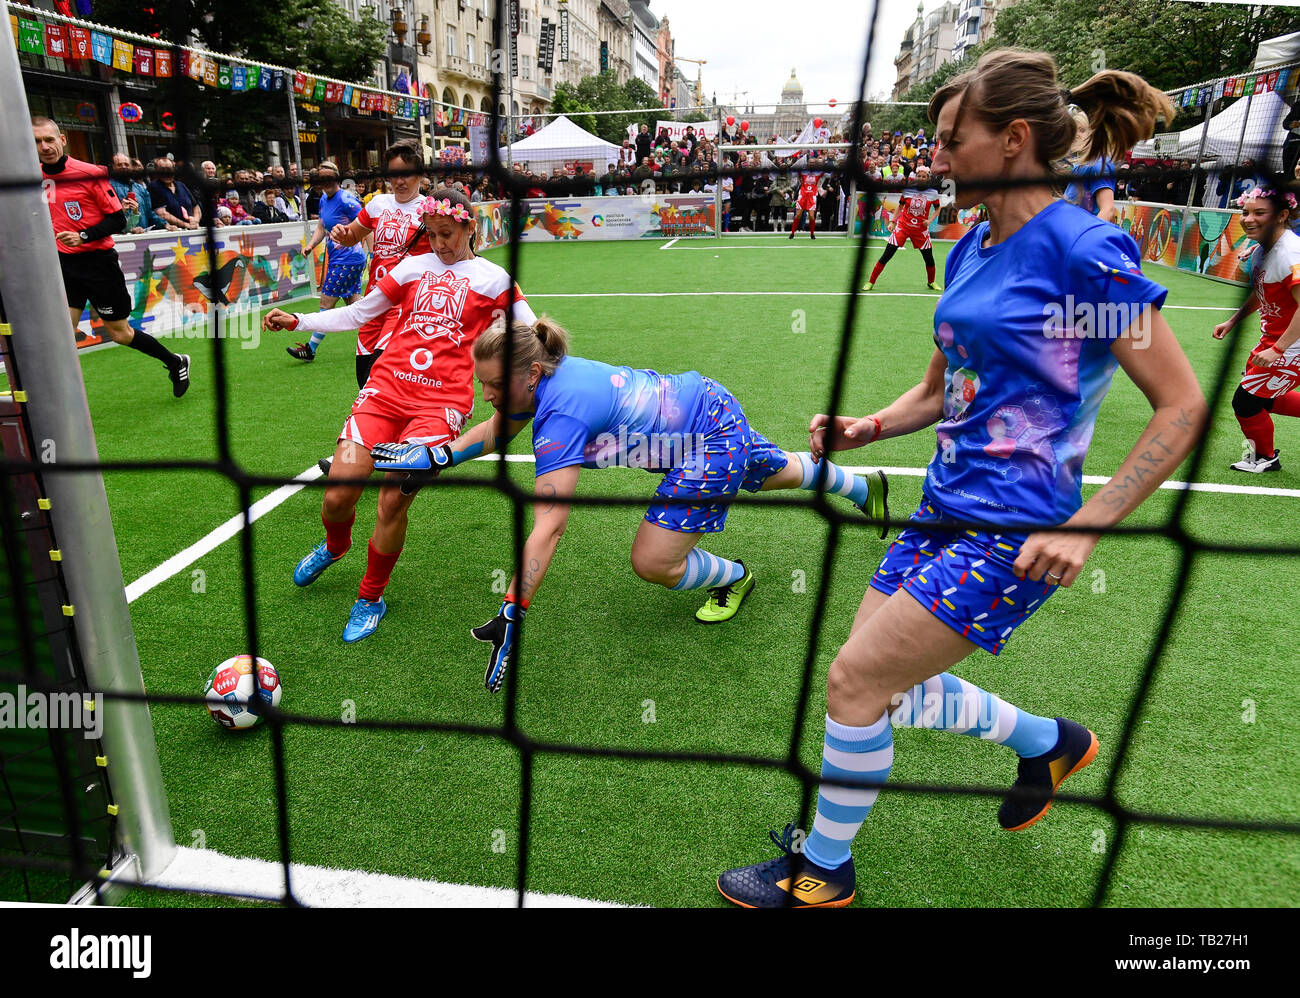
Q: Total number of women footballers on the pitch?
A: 9